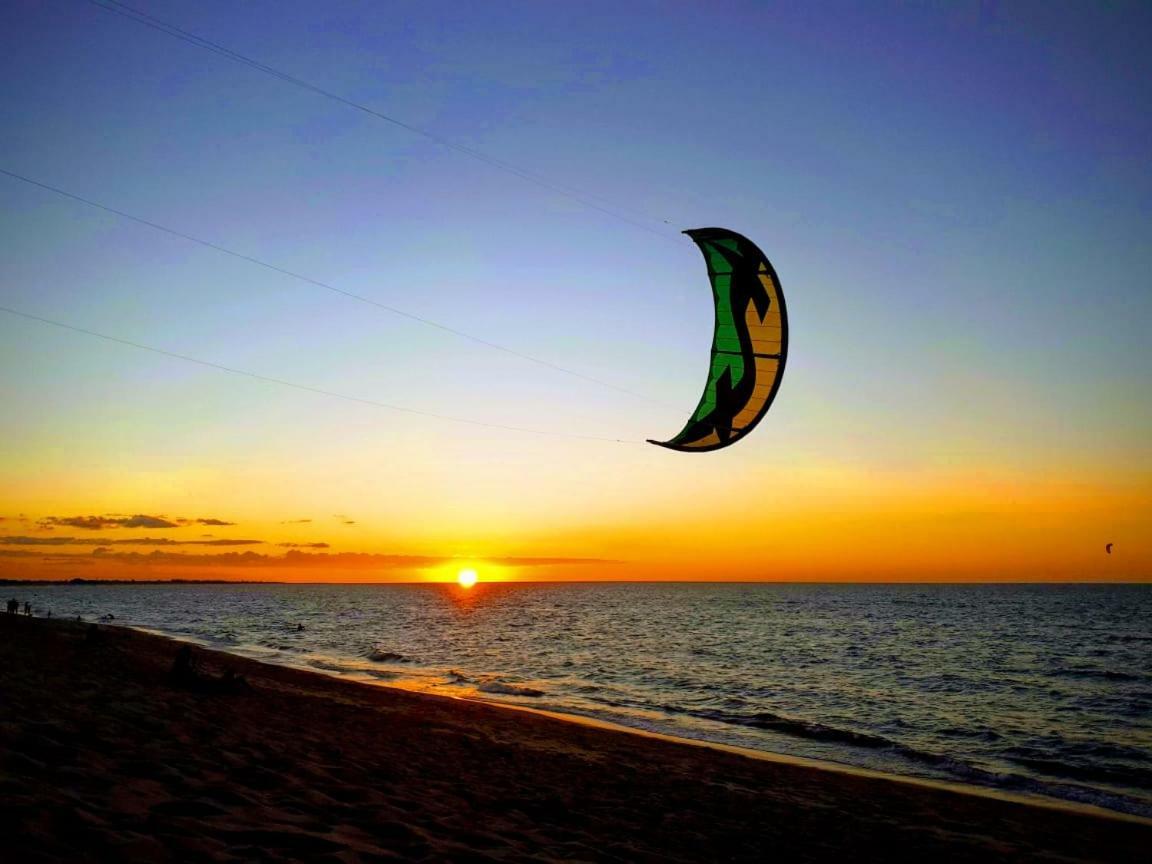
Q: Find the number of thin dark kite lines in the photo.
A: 4